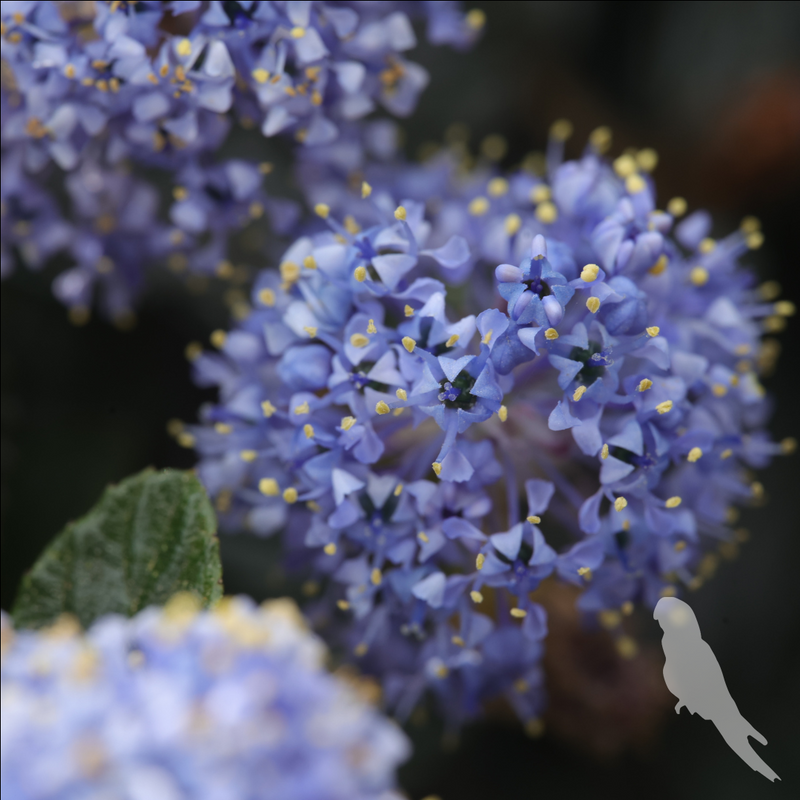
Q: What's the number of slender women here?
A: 0